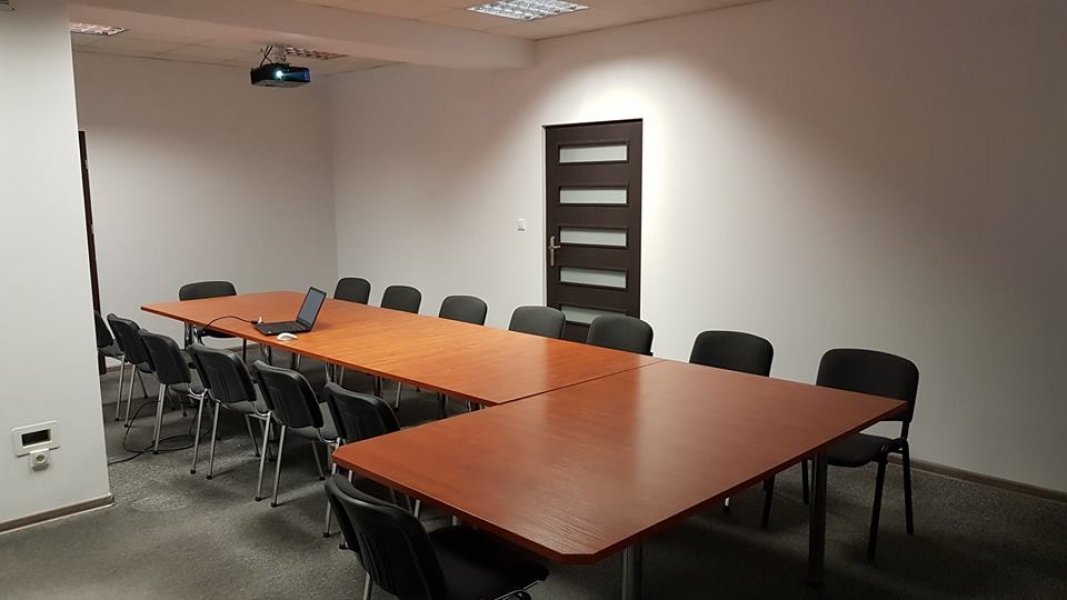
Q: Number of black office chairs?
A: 15